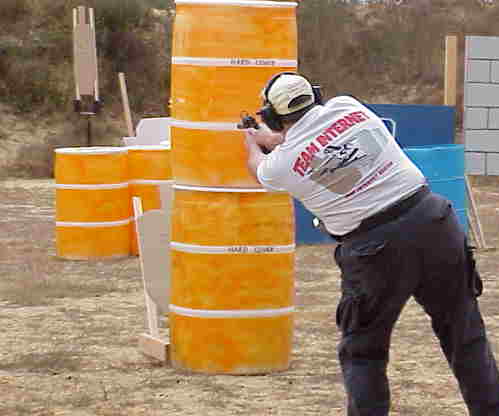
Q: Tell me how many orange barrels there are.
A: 4